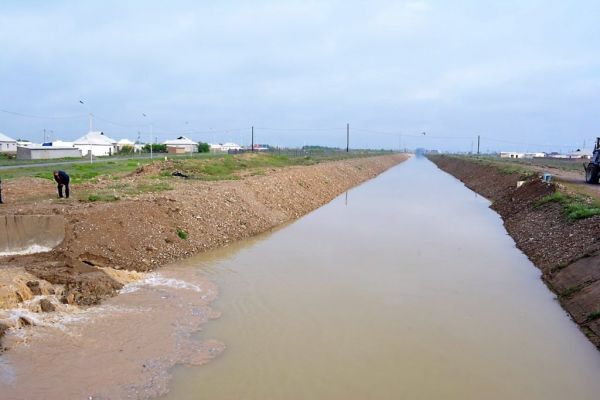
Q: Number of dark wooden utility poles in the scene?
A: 3